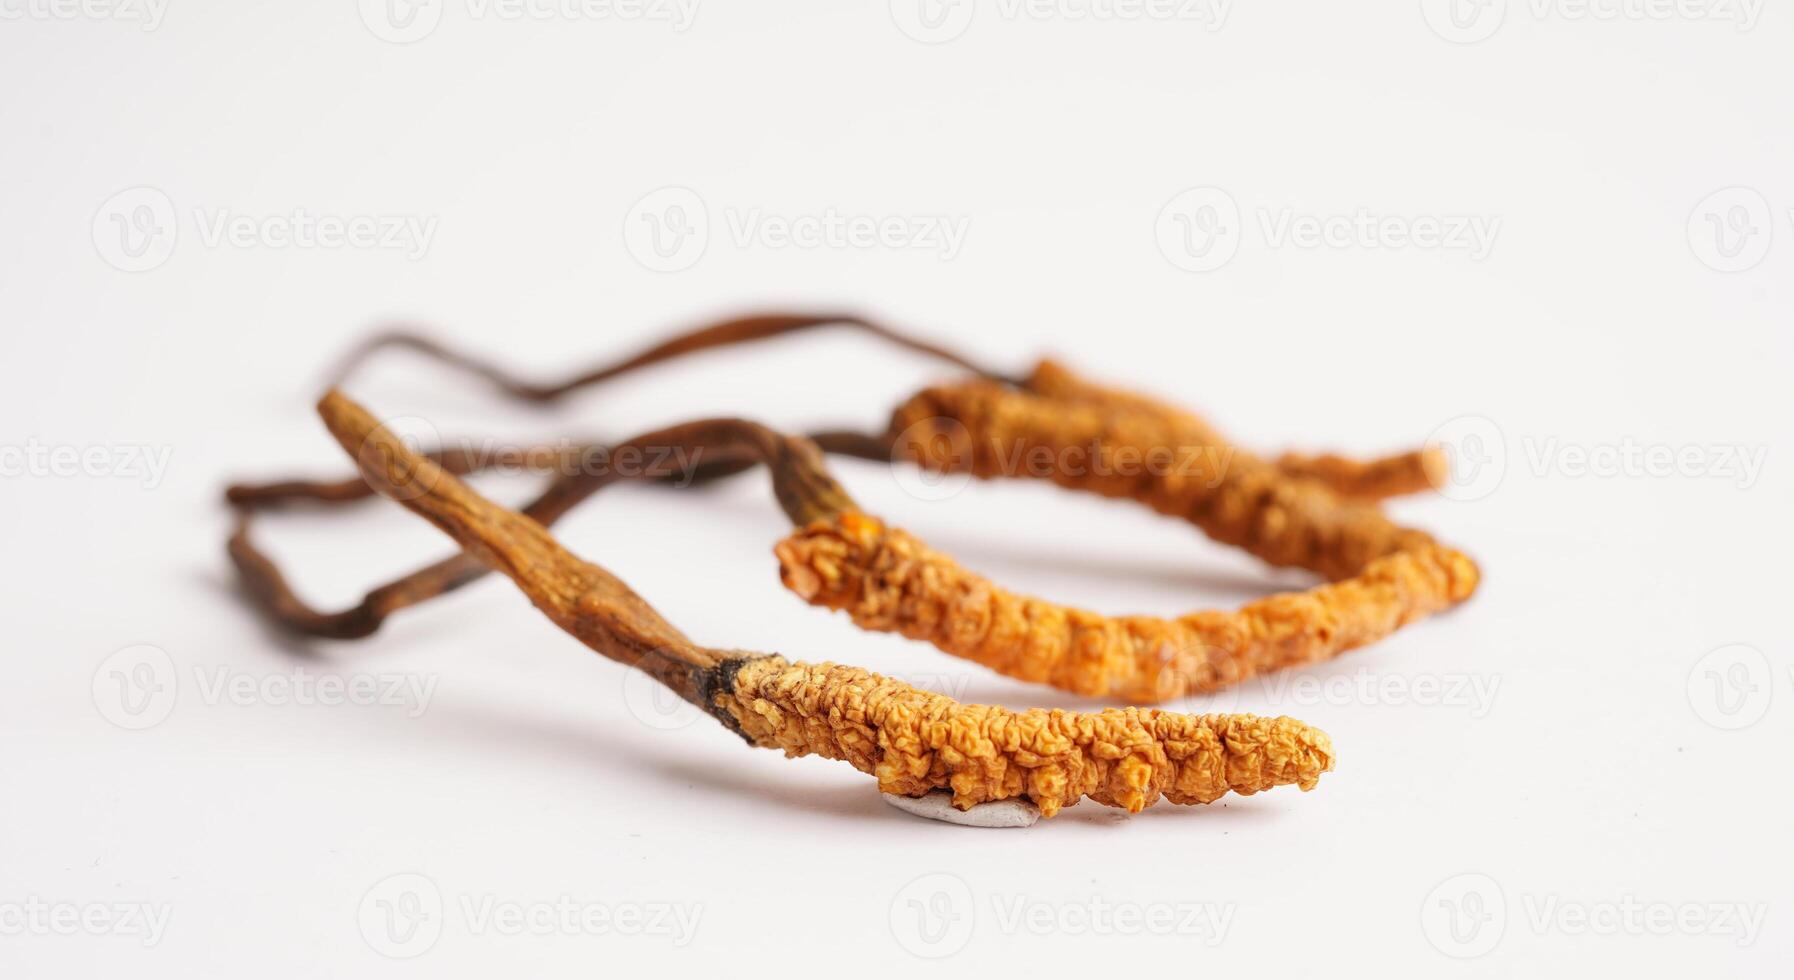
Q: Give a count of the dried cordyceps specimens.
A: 4